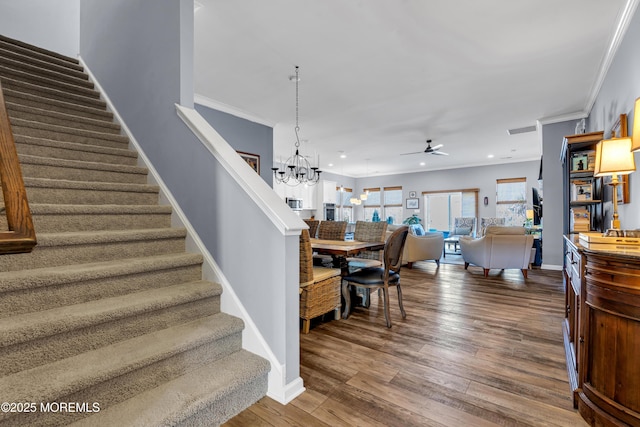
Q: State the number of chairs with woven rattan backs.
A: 4